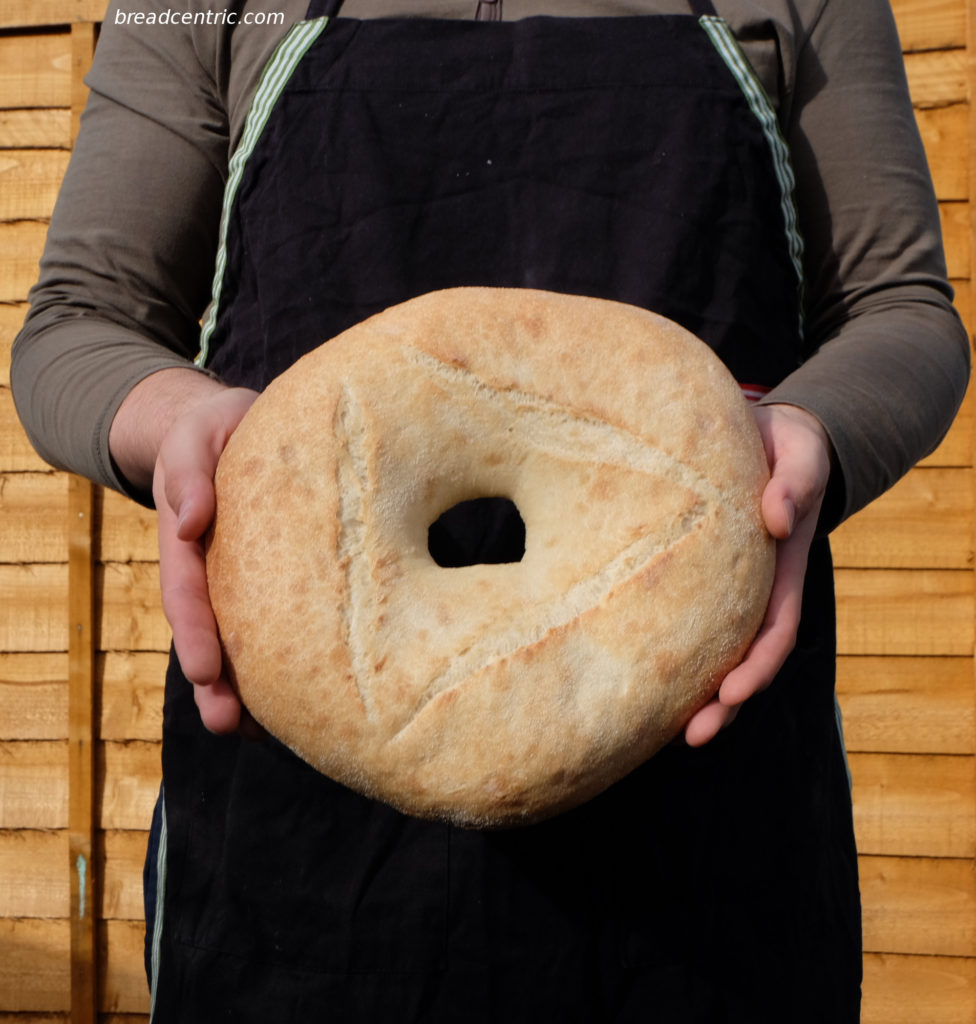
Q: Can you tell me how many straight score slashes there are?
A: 3